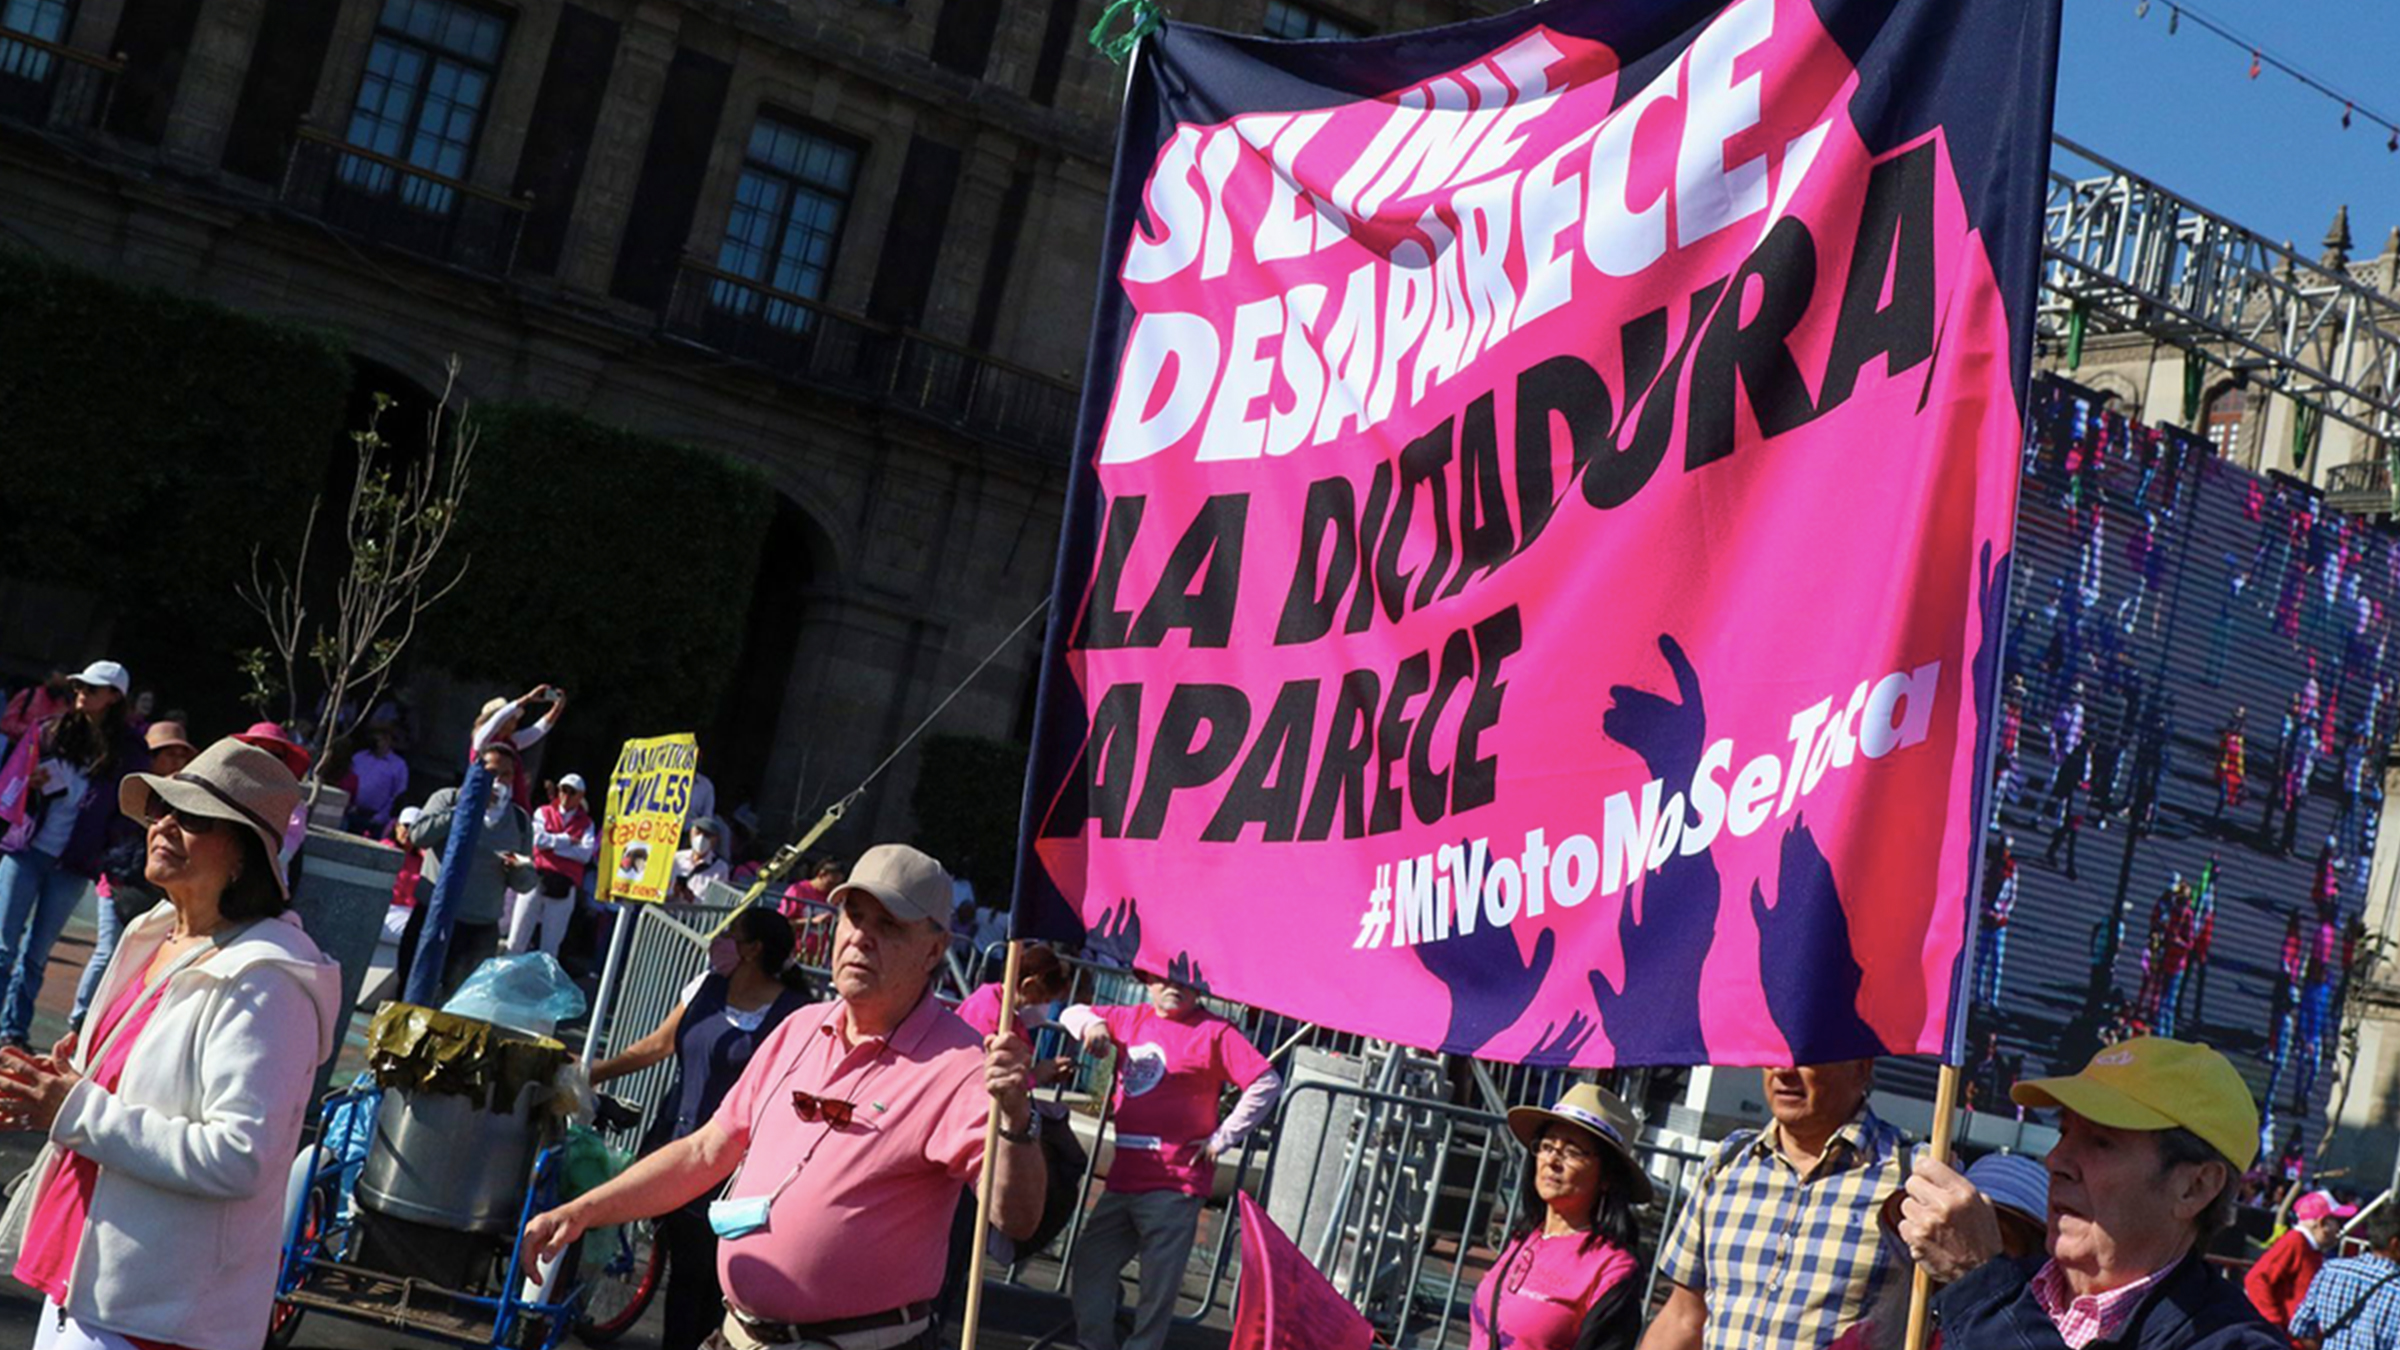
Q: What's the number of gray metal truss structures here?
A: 1